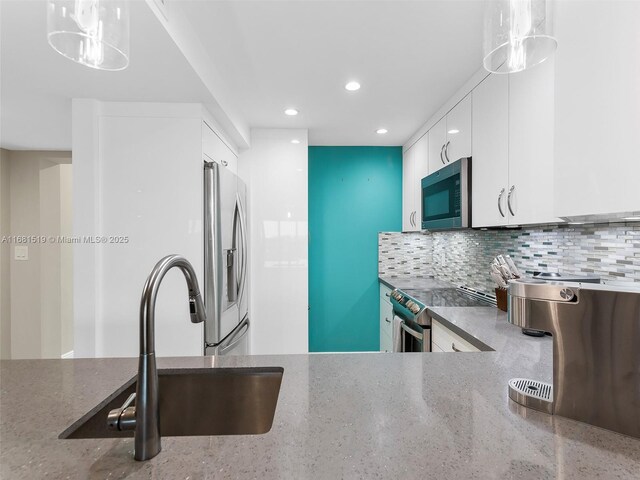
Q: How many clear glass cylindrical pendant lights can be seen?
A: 2